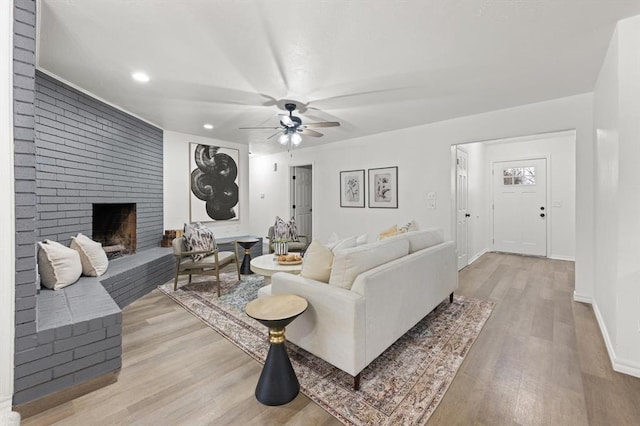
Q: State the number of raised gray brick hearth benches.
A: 1